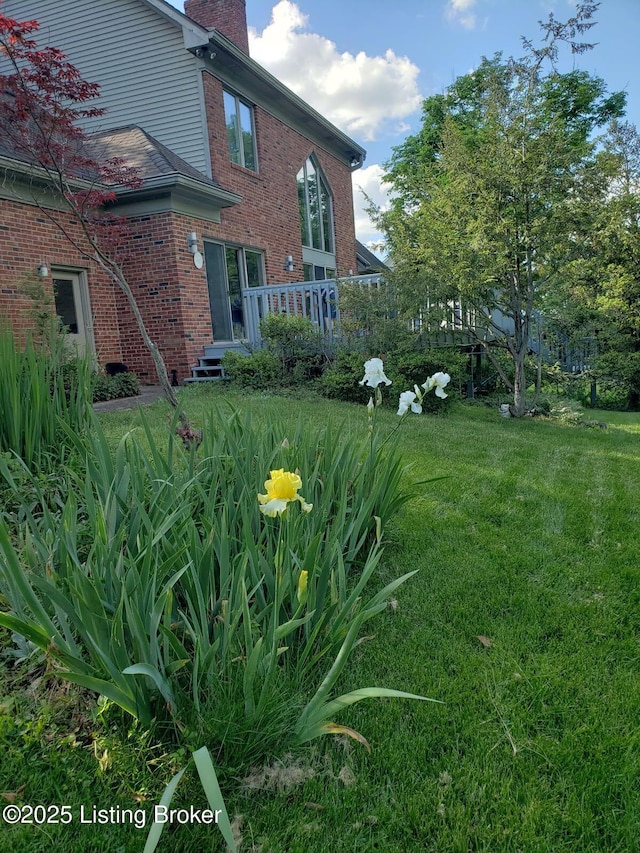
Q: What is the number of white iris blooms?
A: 3